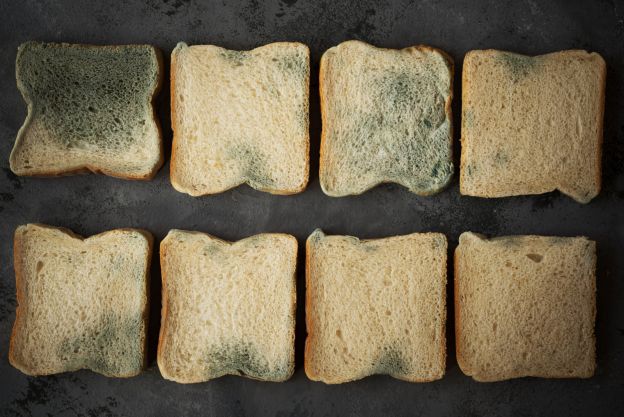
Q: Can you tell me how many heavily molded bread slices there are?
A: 2